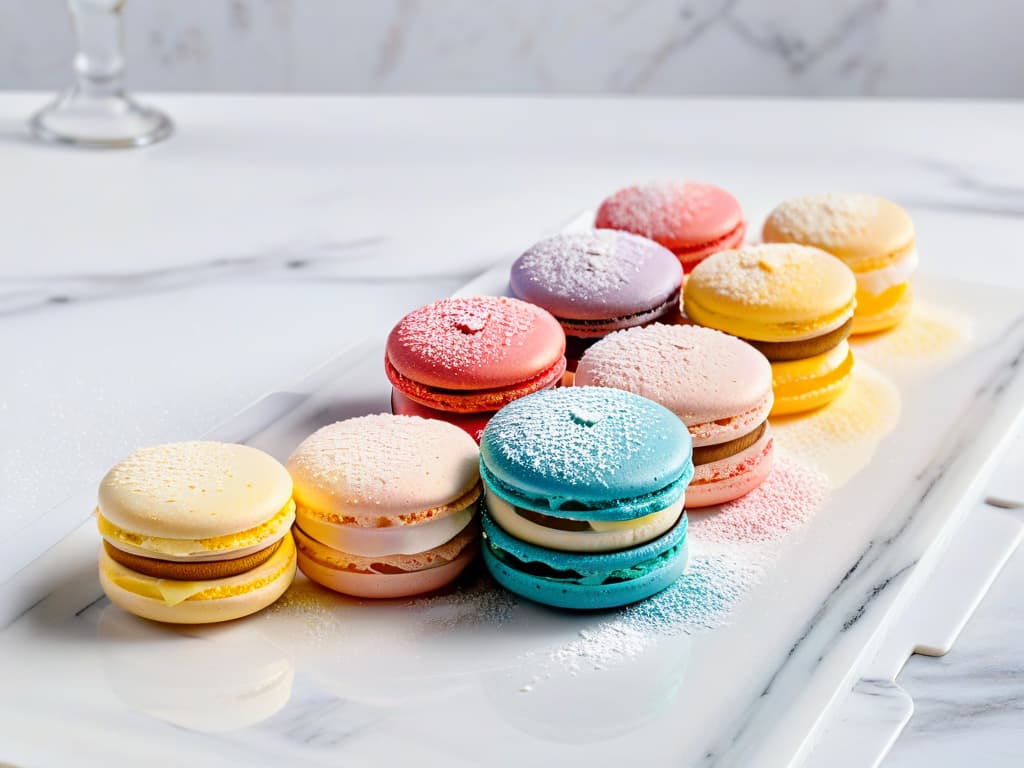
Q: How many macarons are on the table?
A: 9